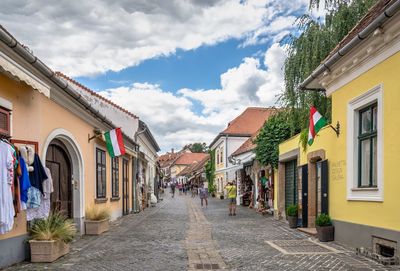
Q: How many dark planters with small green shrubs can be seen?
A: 2